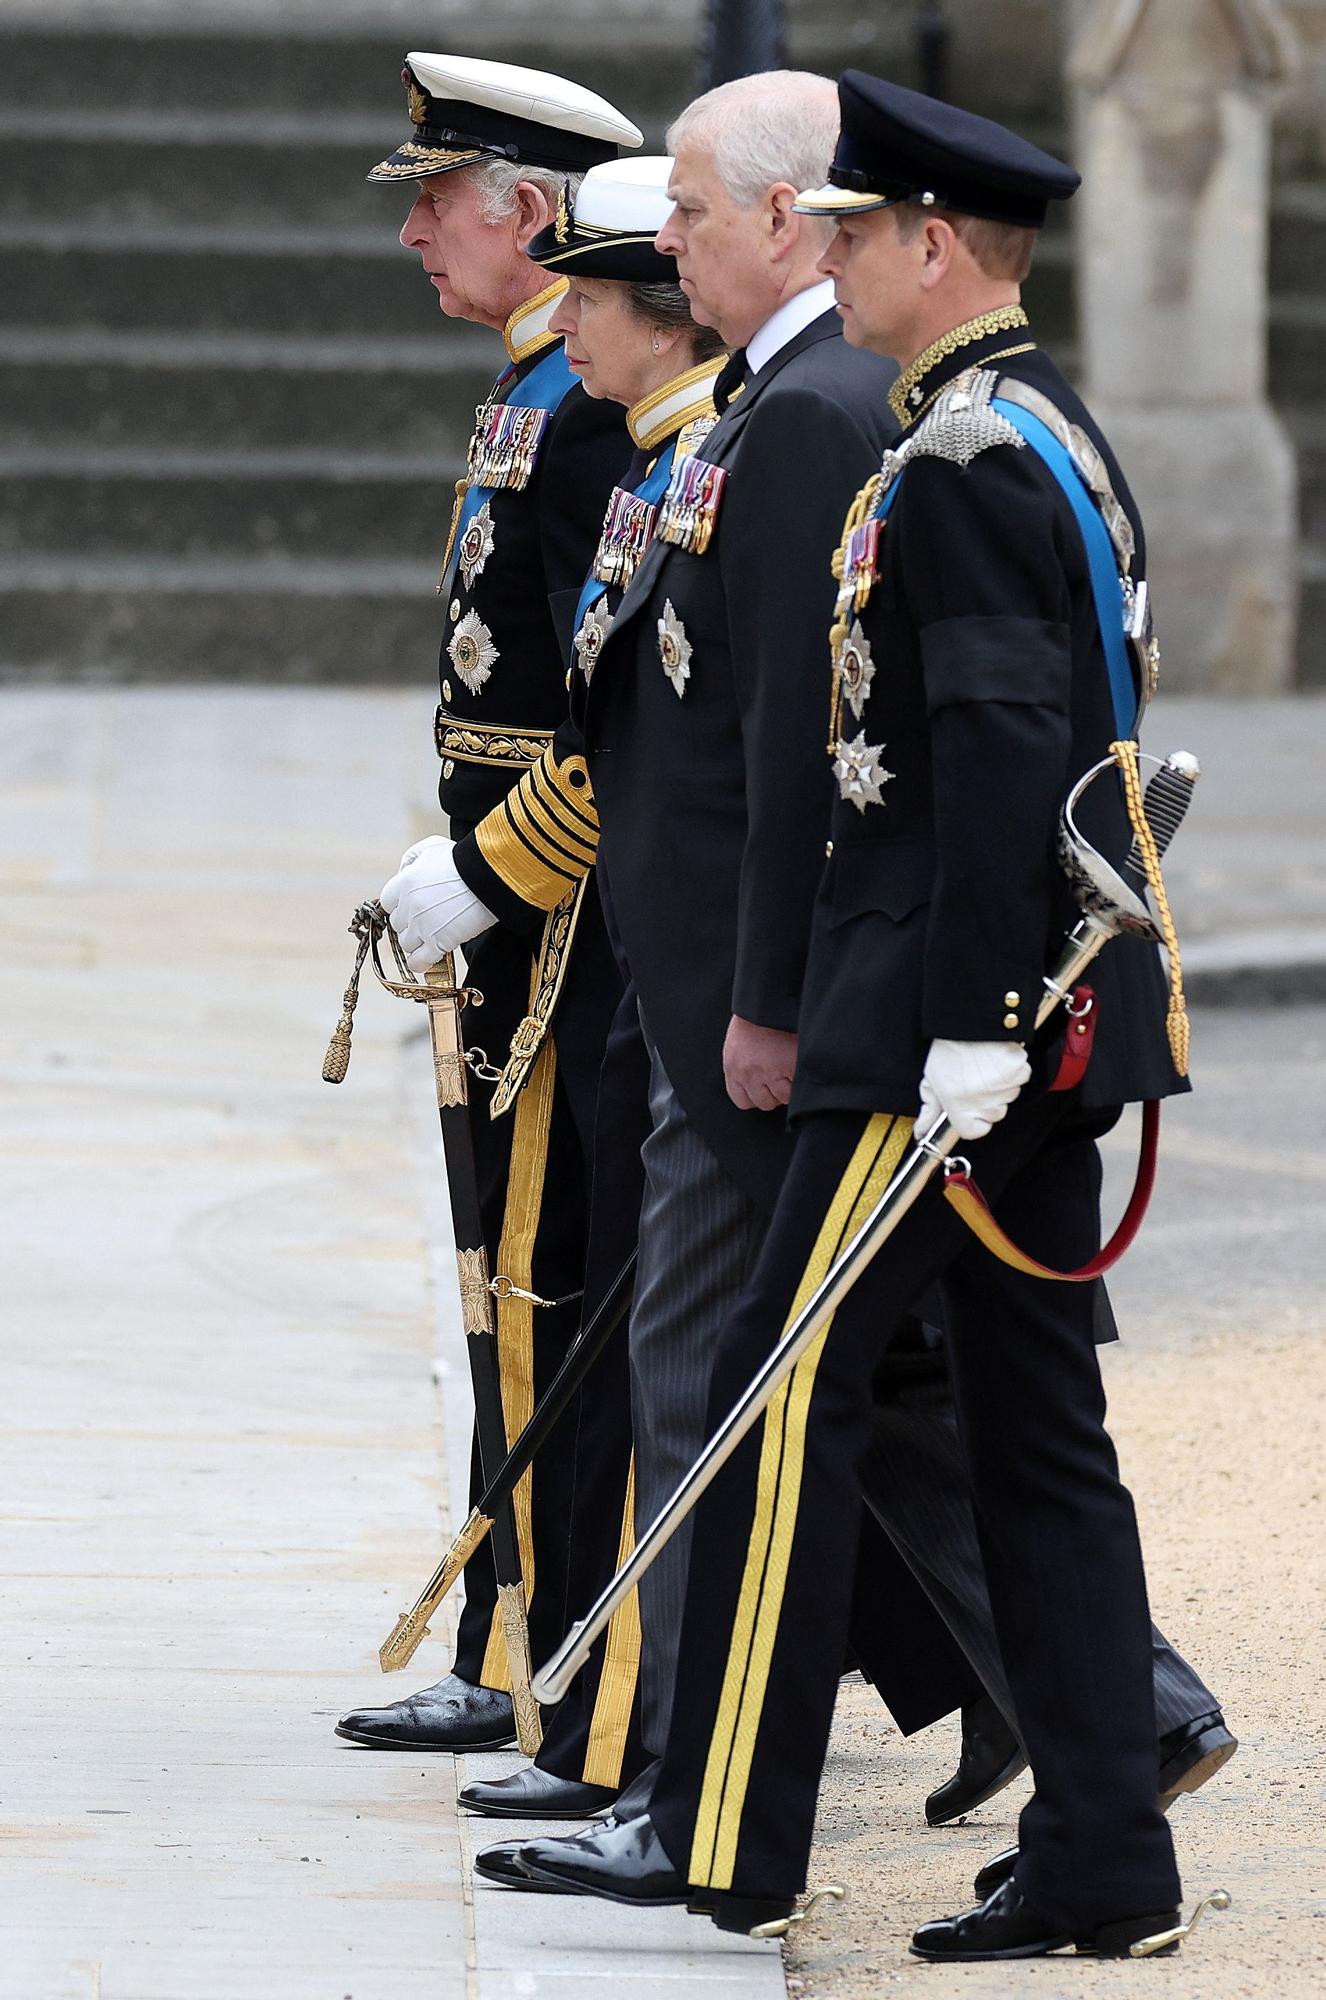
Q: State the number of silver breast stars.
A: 6